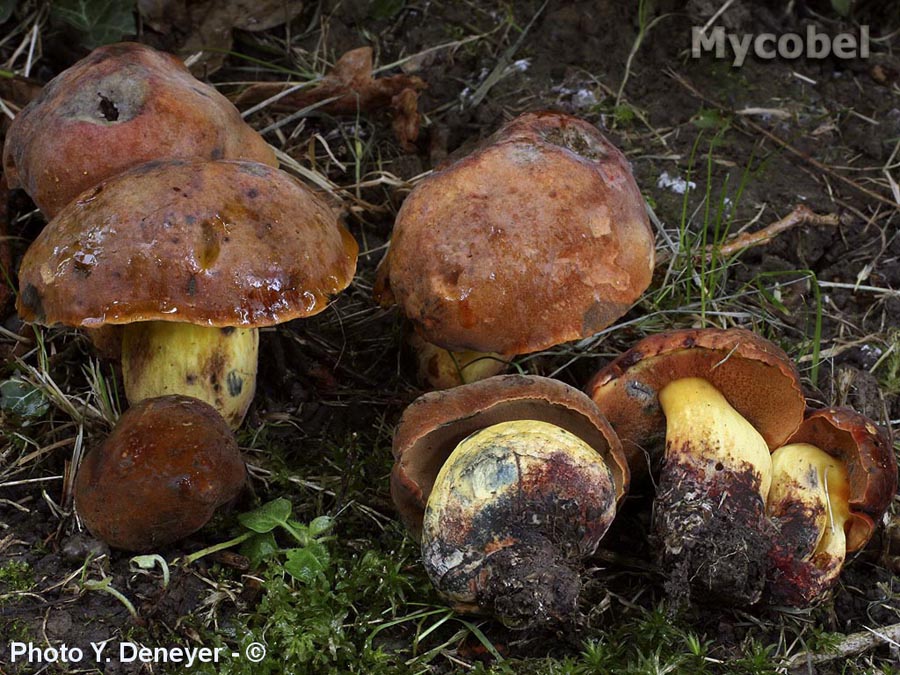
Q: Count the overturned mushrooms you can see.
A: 3